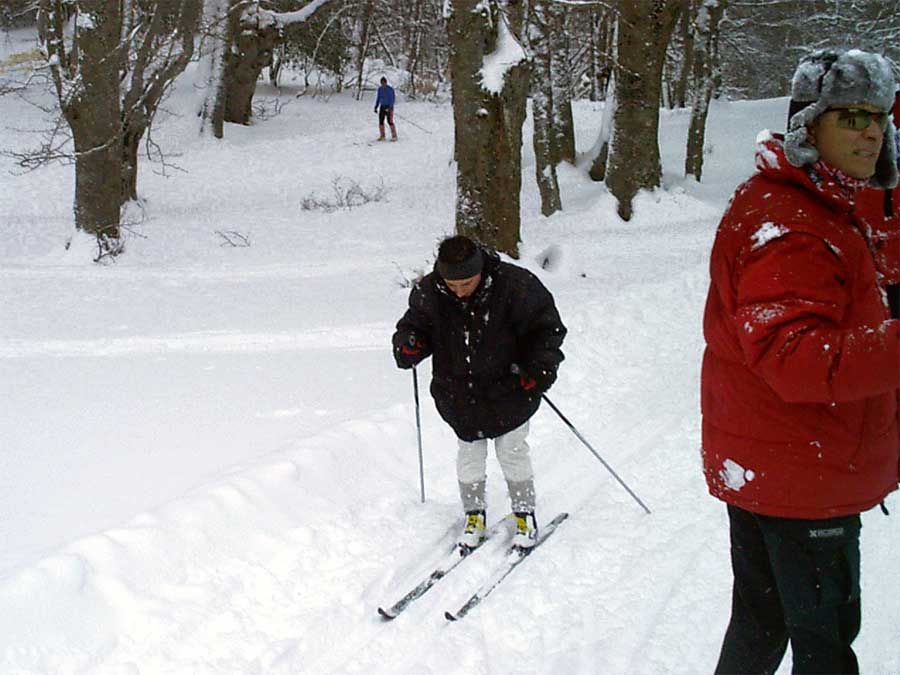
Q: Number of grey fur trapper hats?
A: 1